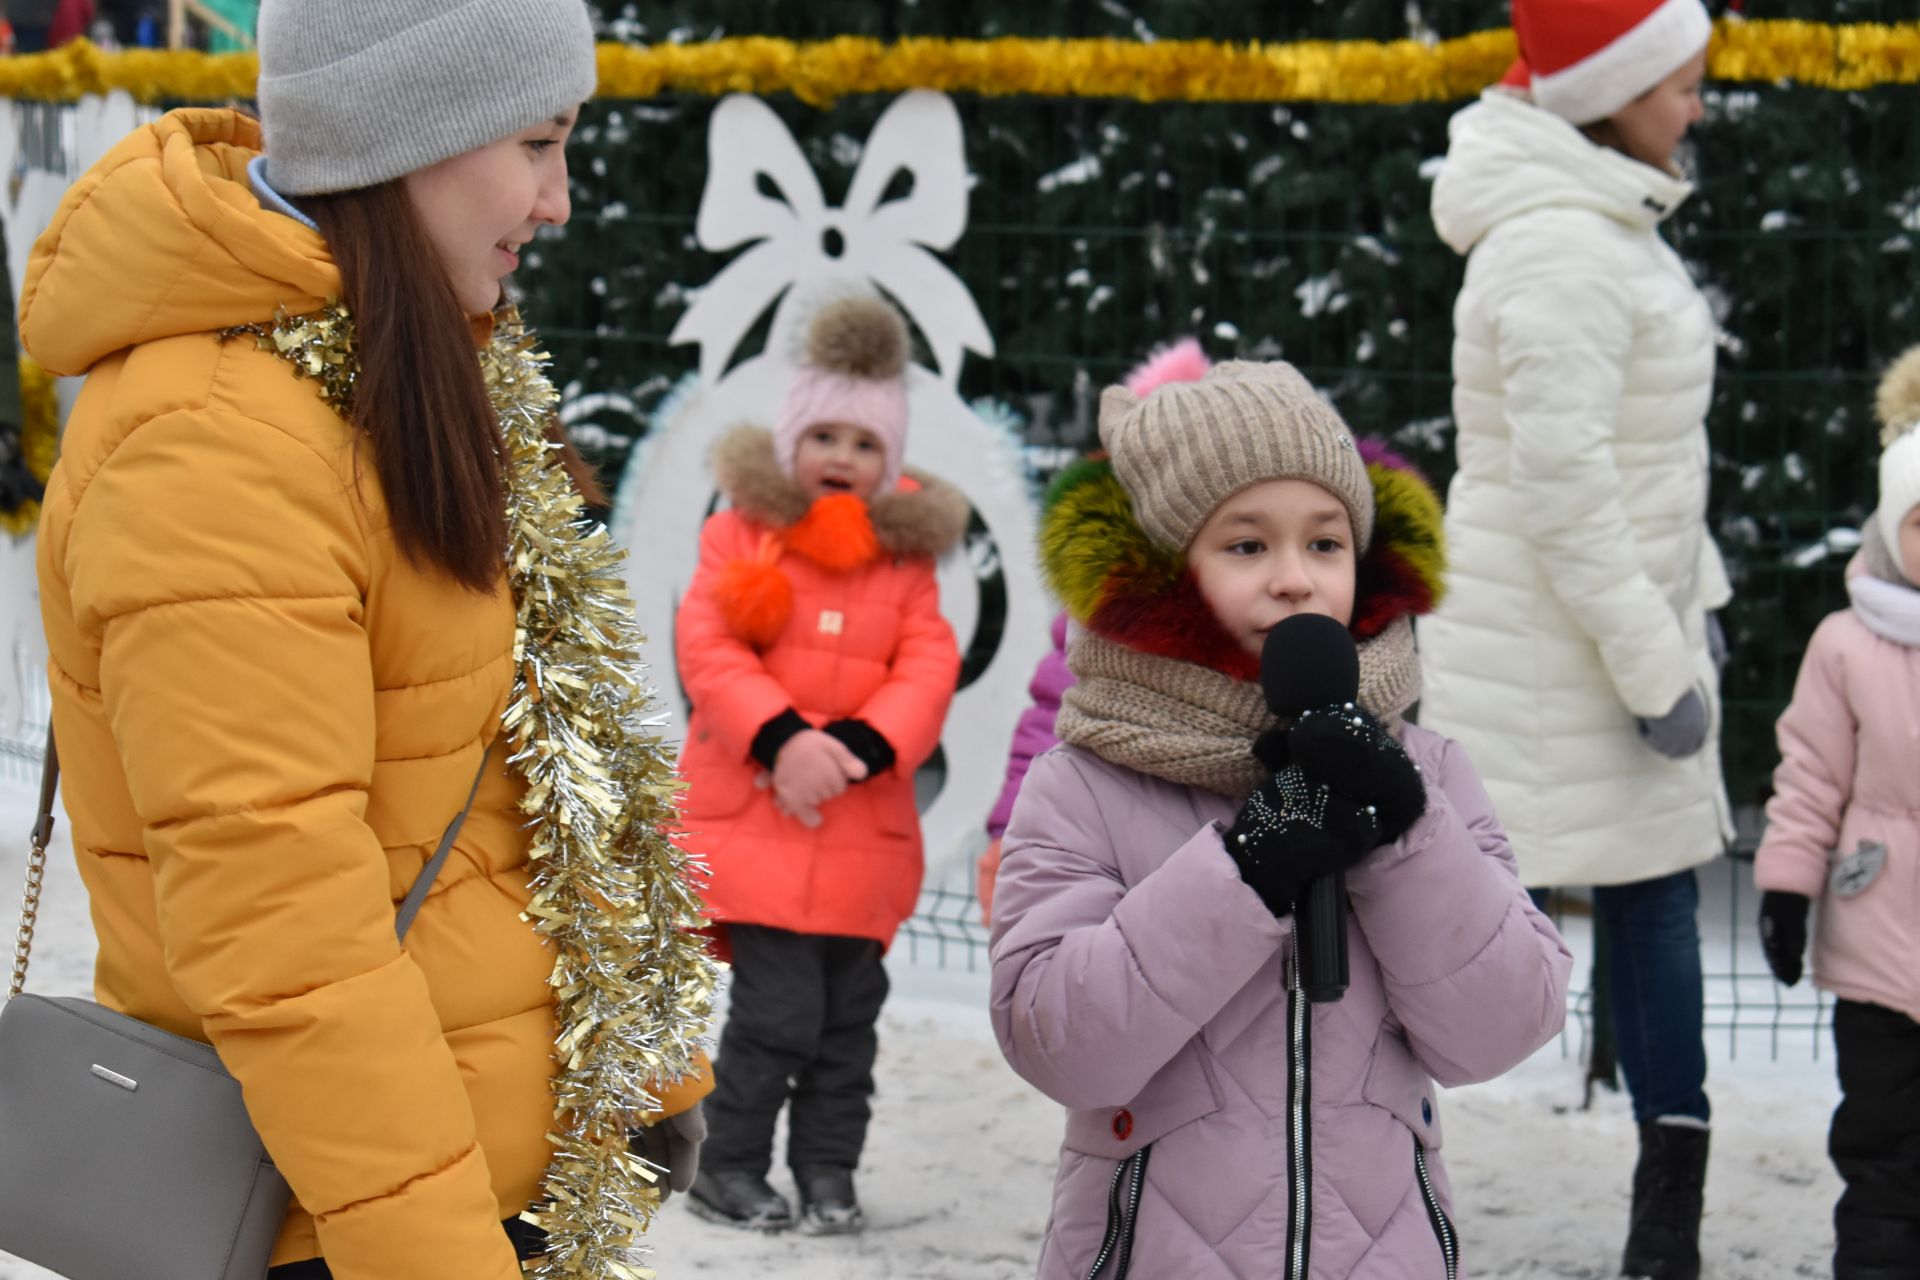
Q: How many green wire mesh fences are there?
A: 1